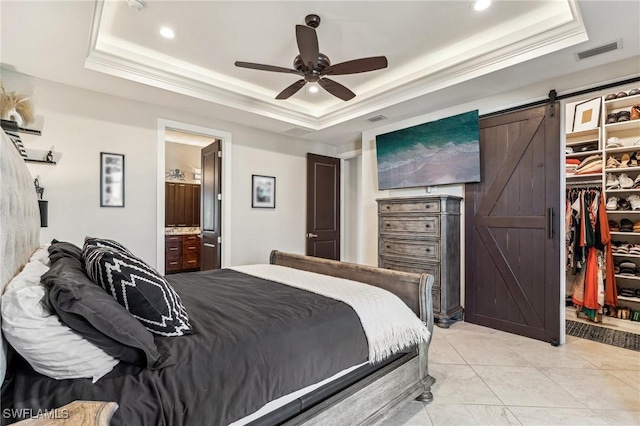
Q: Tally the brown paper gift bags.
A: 0